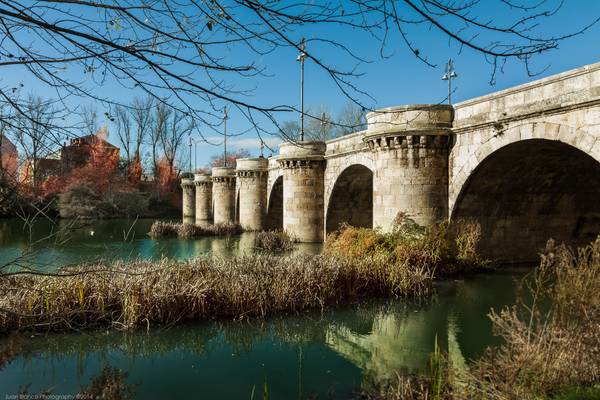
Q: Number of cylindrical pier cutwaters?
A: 6